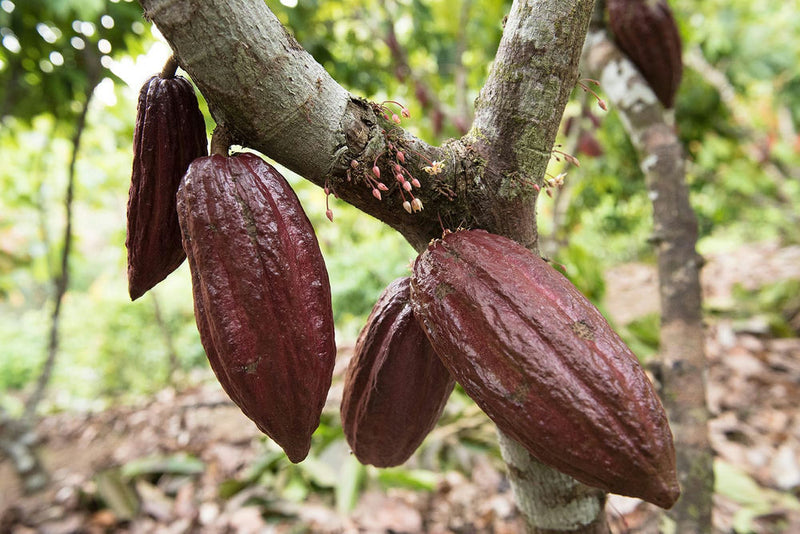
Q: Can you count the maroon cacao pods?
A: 5